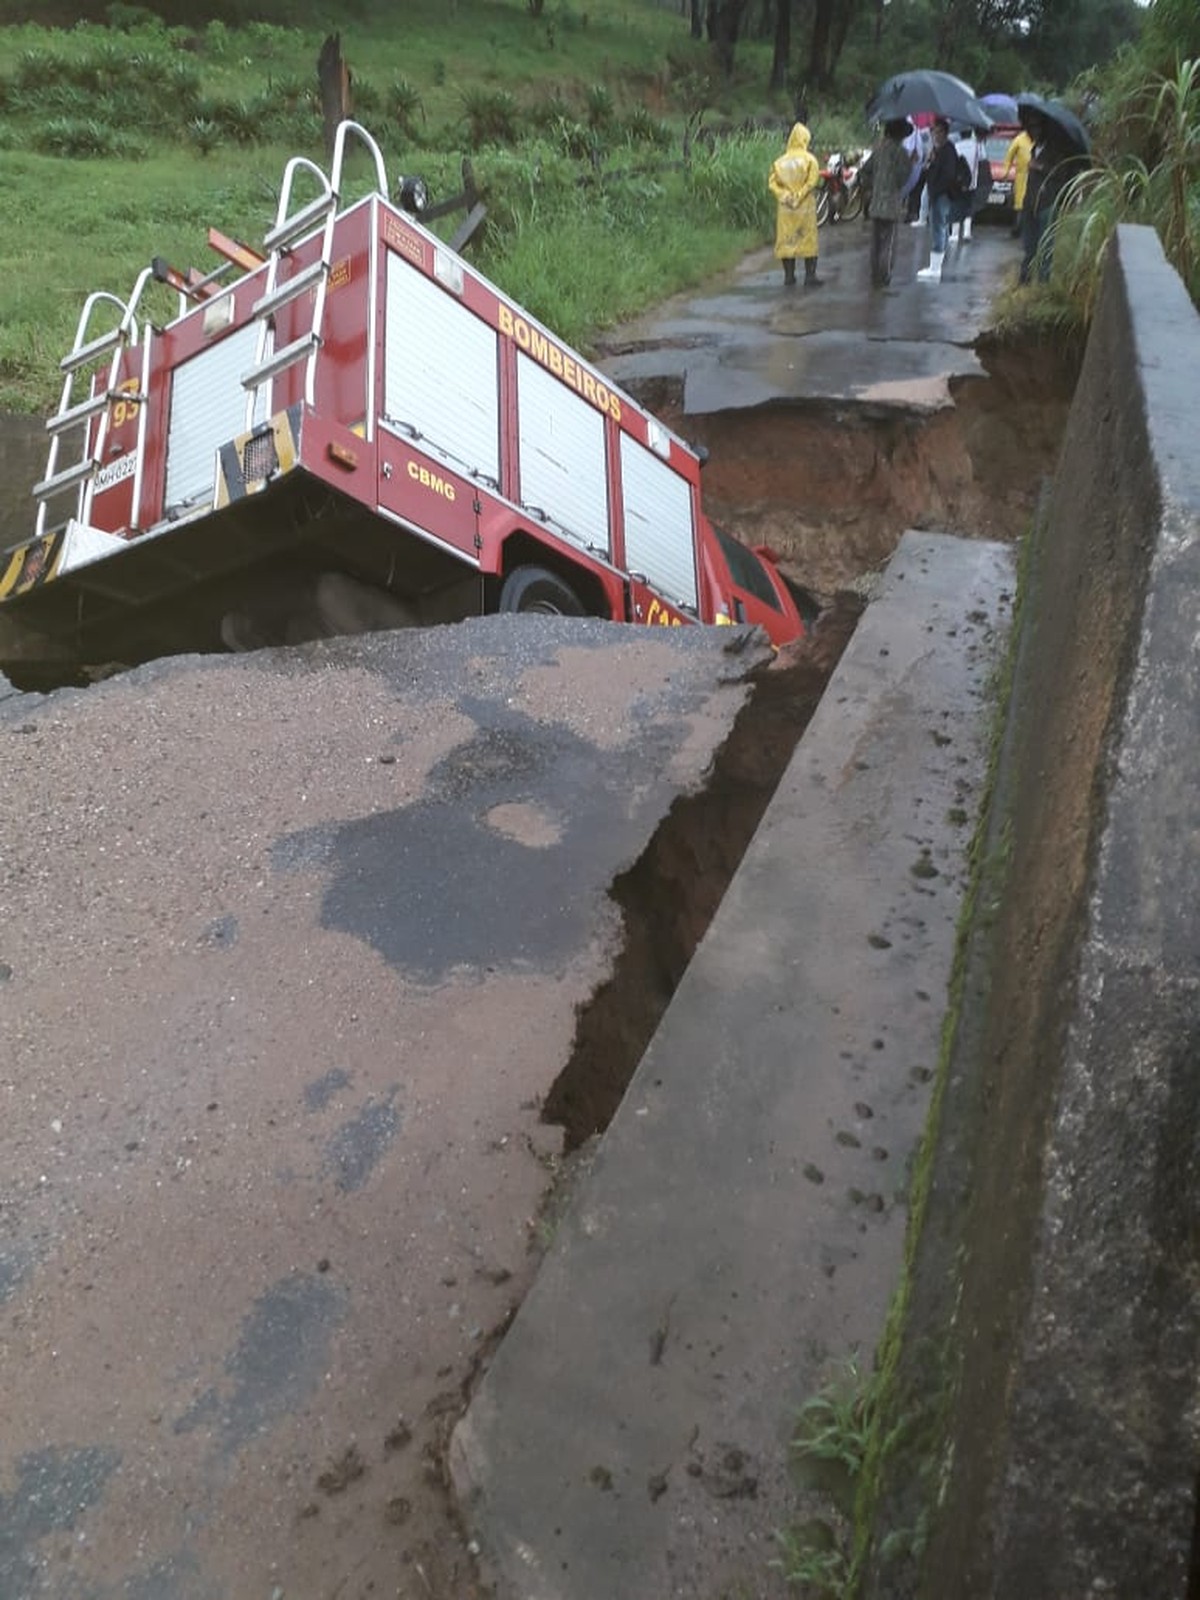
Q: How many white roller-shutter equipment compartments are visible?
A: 4